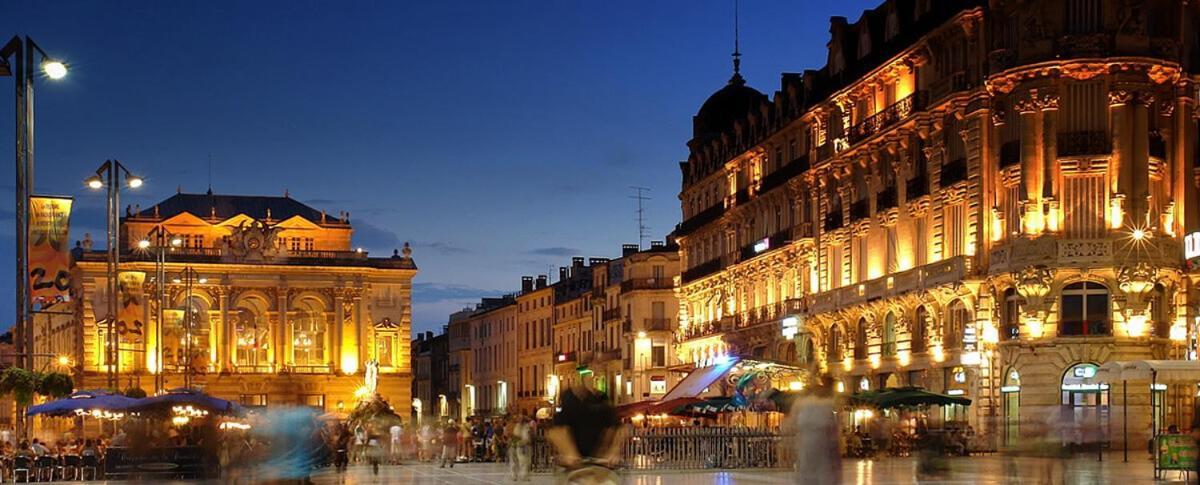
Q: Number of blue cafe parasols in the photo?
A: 2